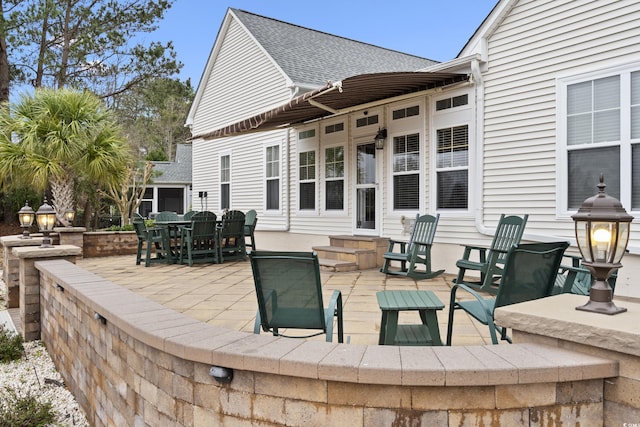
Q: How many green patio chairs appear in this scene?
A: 11